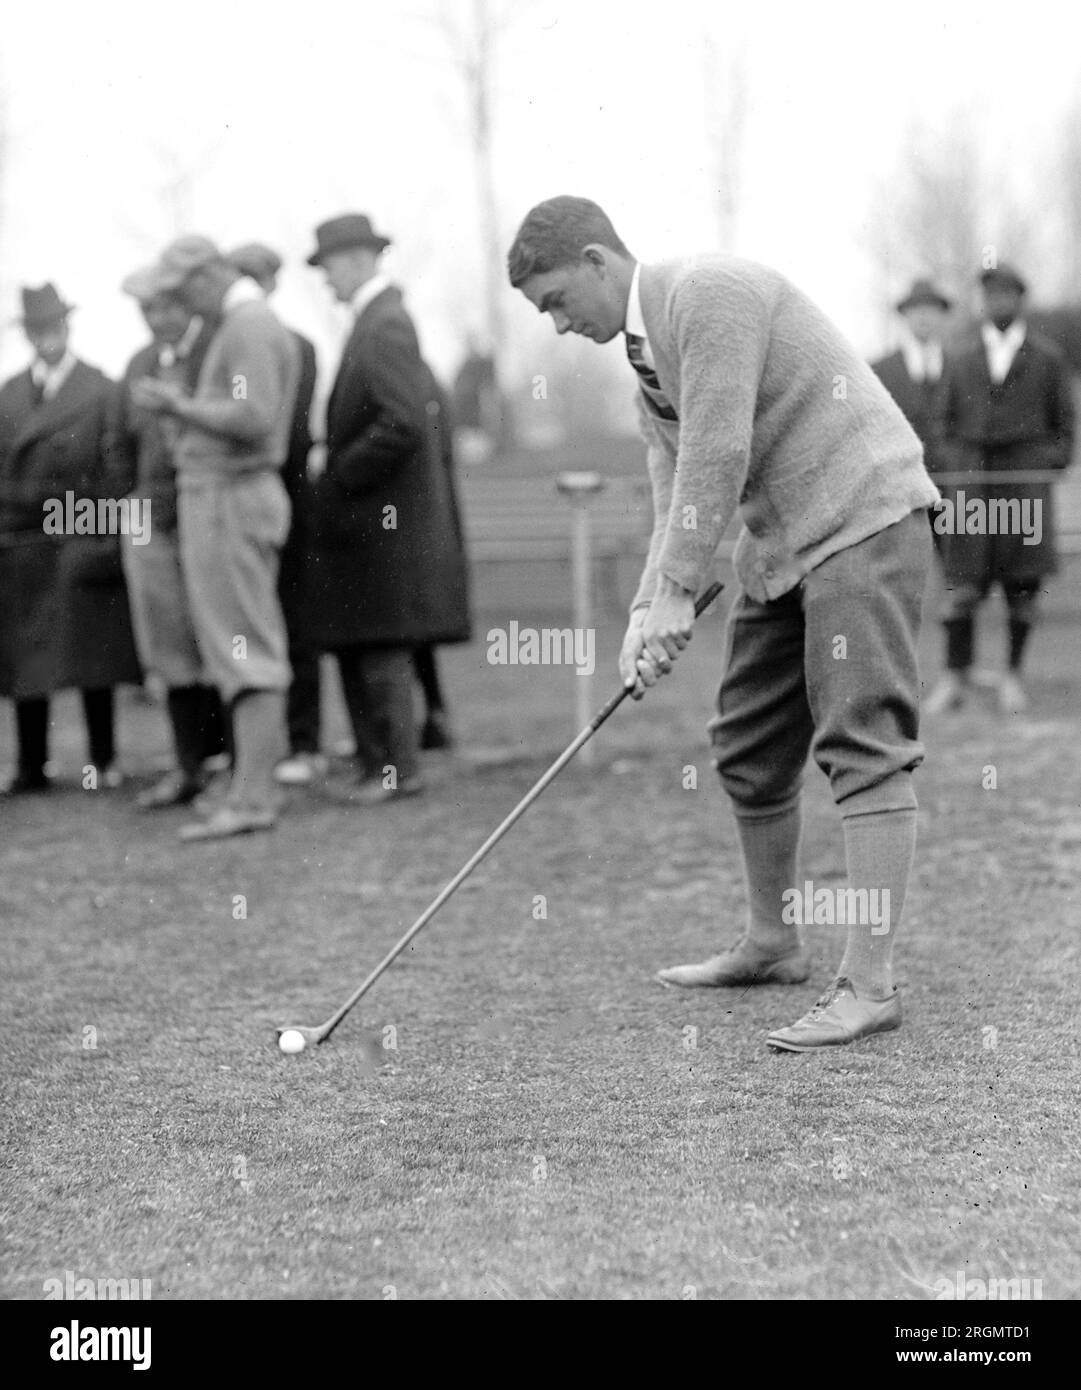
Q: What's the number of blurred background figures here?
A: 7